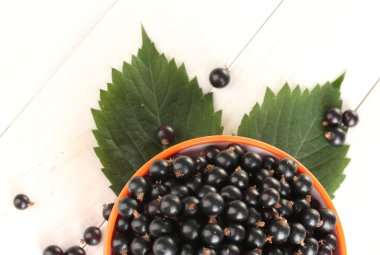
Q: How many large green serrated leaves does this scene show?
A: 2